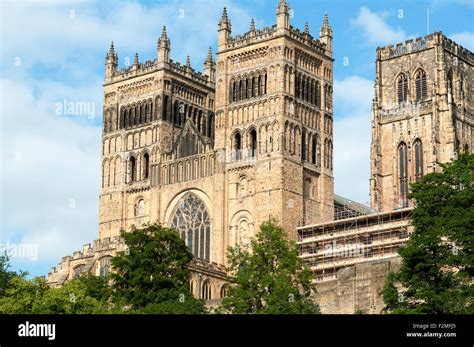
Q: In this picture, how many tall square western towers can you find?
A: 2